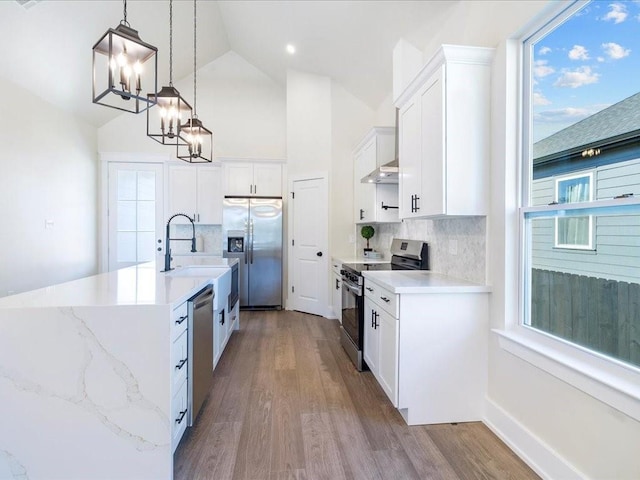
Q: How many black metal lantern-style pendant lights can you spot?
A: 3